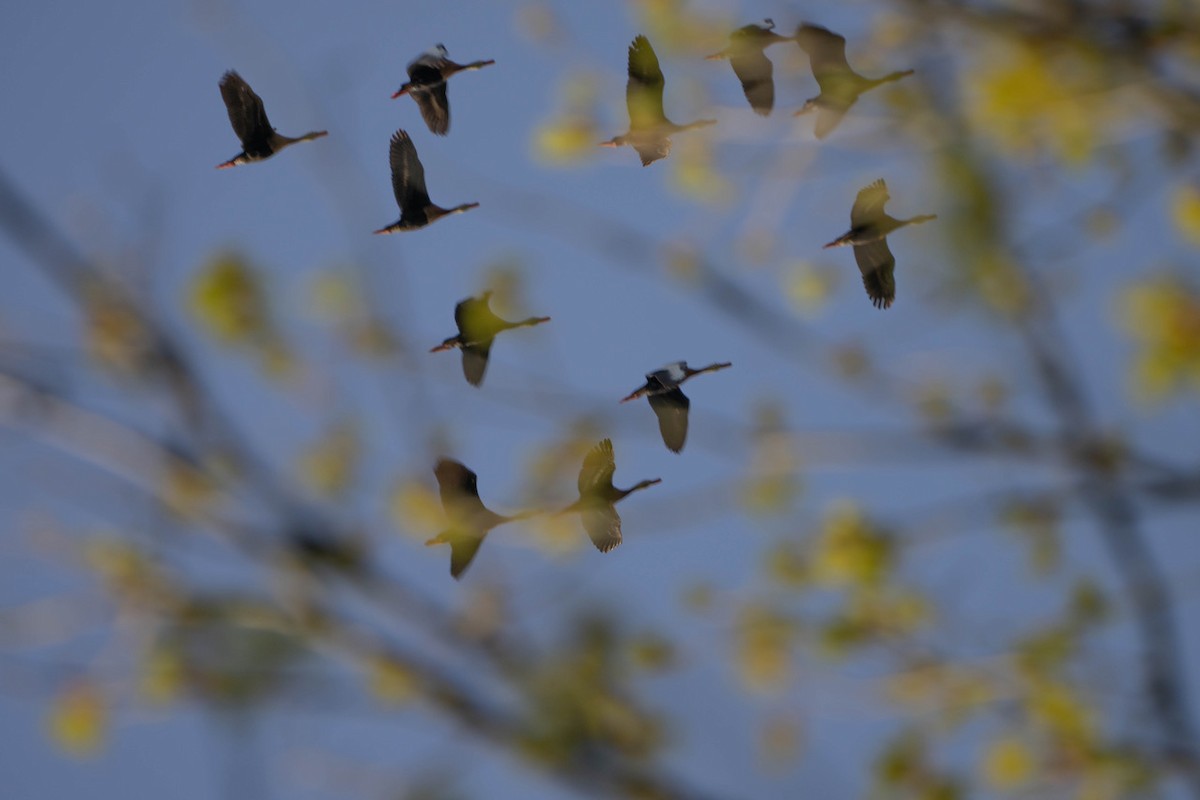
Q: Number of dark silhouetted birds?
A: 11